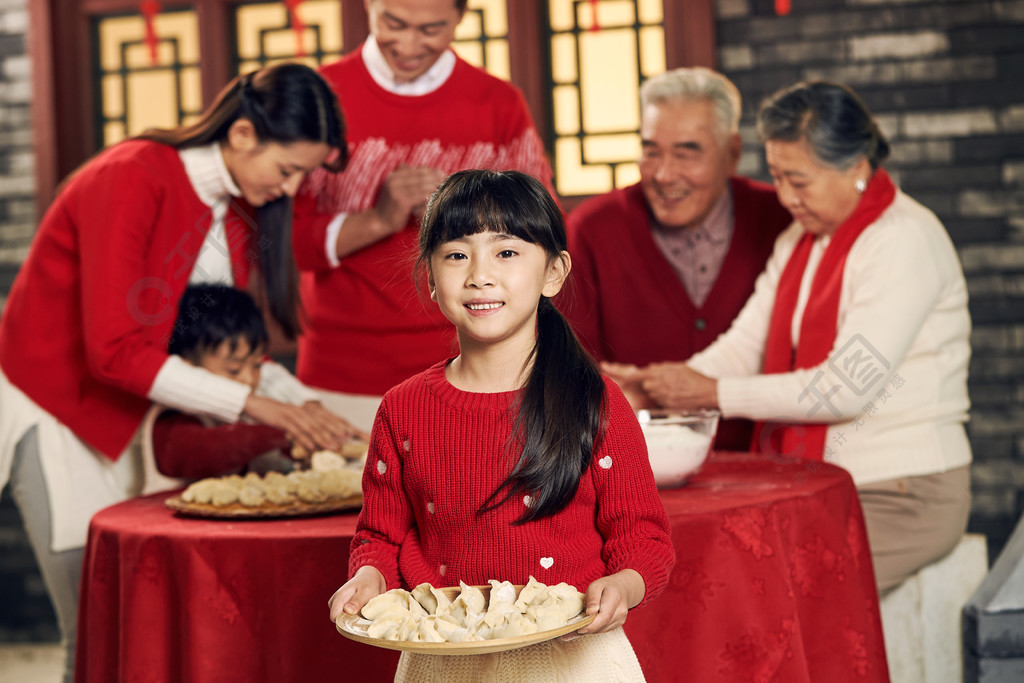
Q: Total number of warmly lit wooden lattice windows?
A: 4